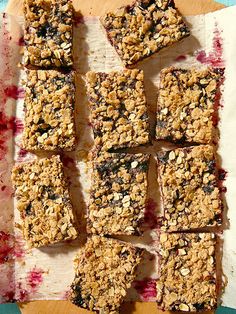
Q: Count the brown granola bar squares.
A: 10